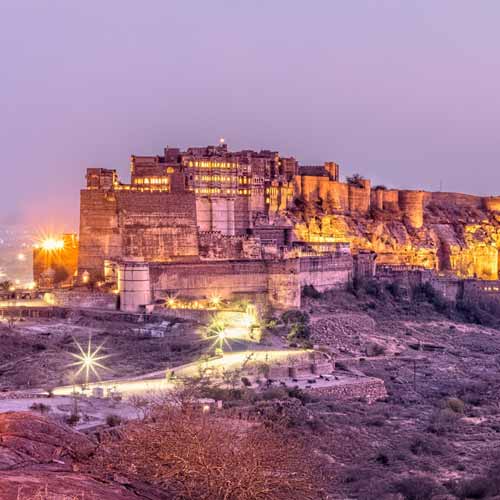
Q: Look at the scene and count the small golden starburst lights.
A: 2